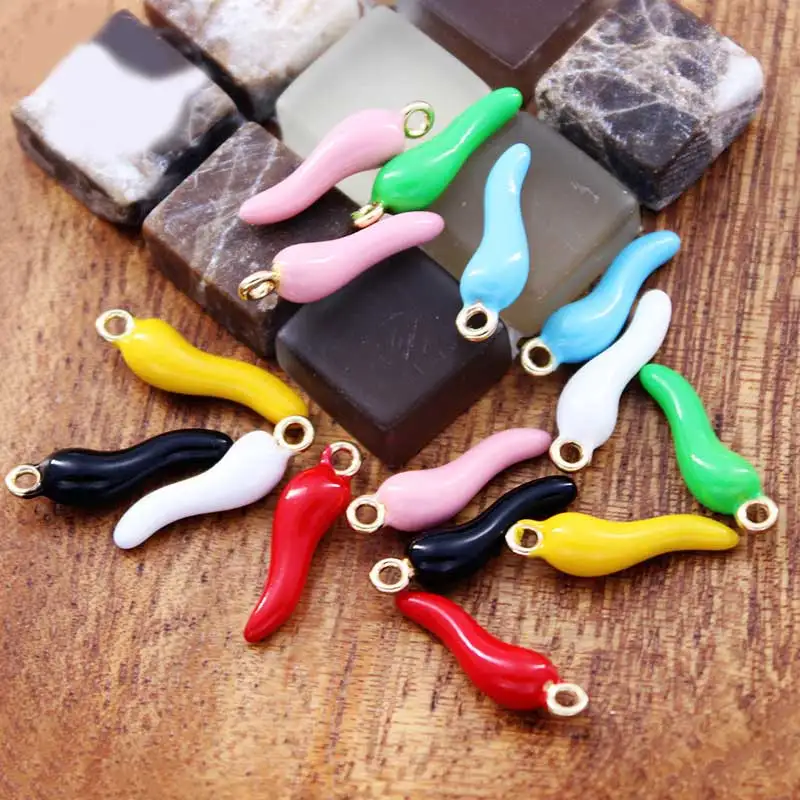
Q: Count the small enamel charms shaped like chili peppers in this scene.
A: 15